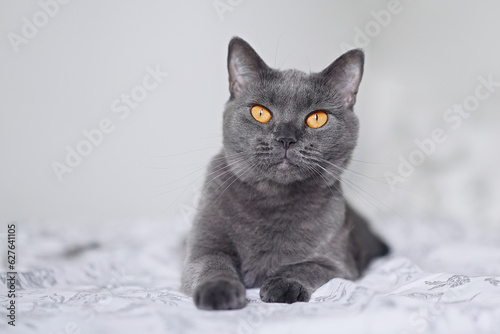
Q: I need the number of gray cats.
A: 1